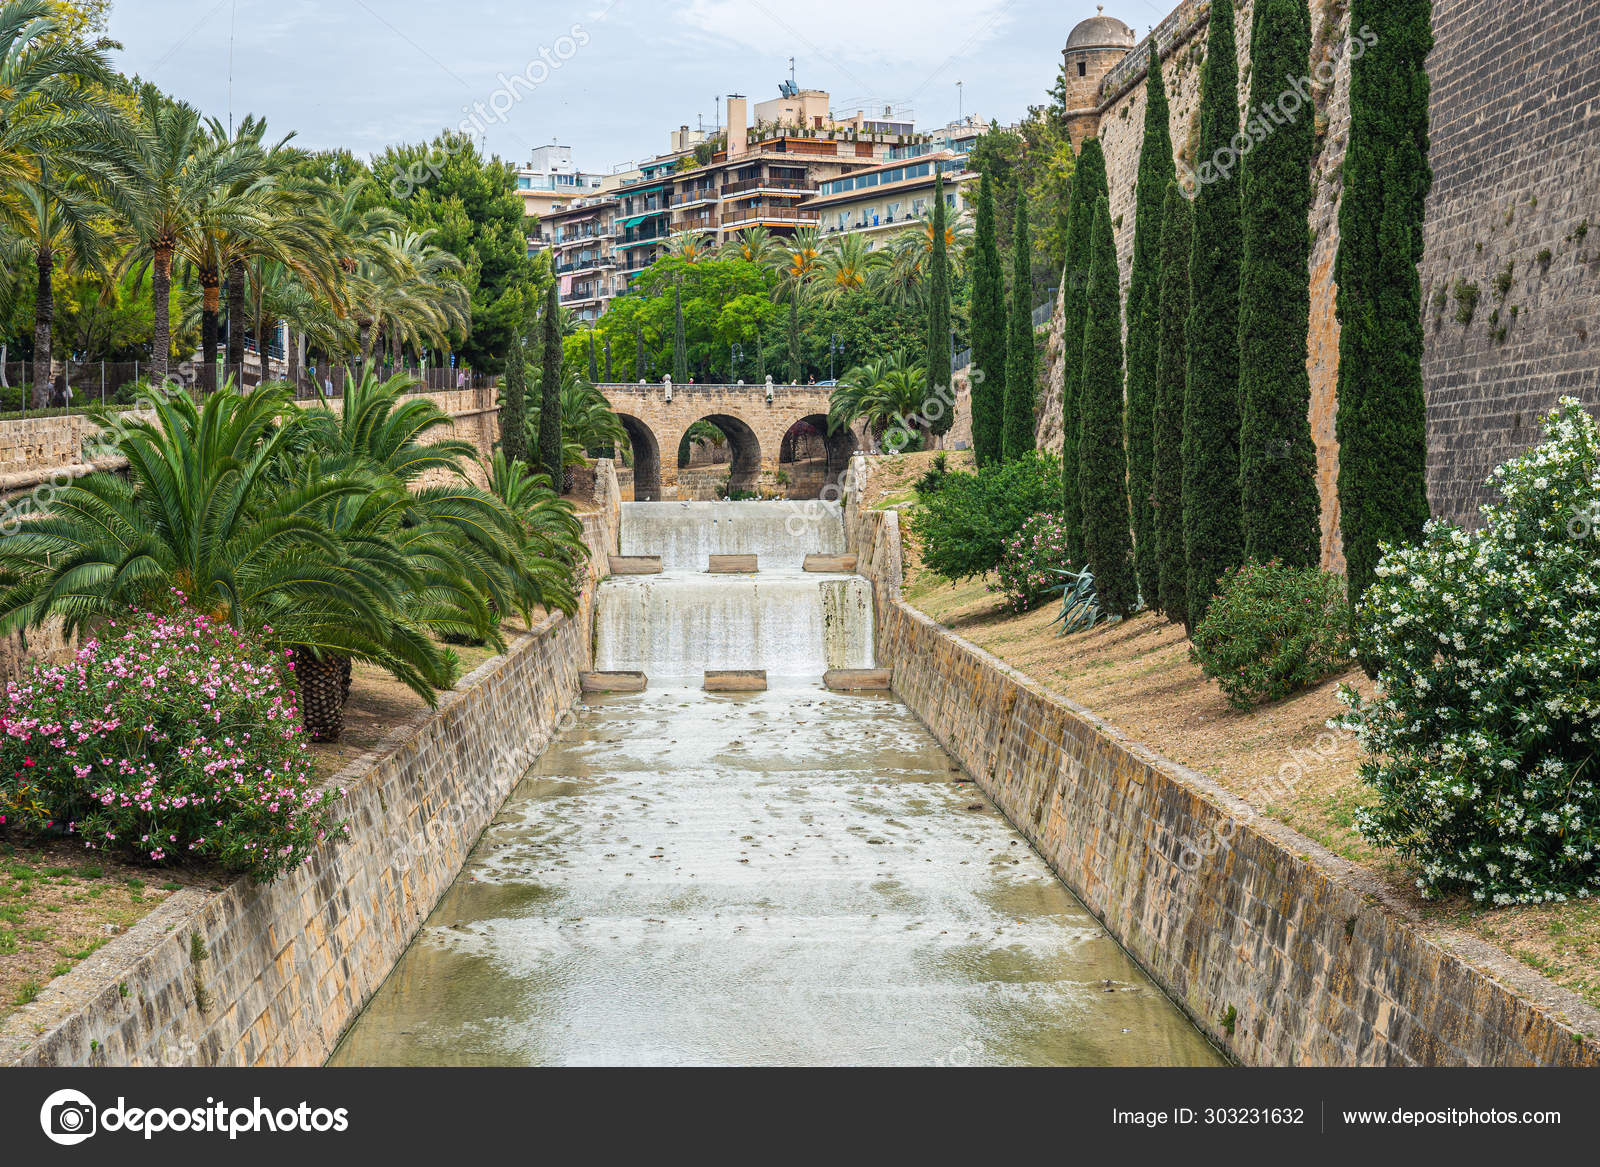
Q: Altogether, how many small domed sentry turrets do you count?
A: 1